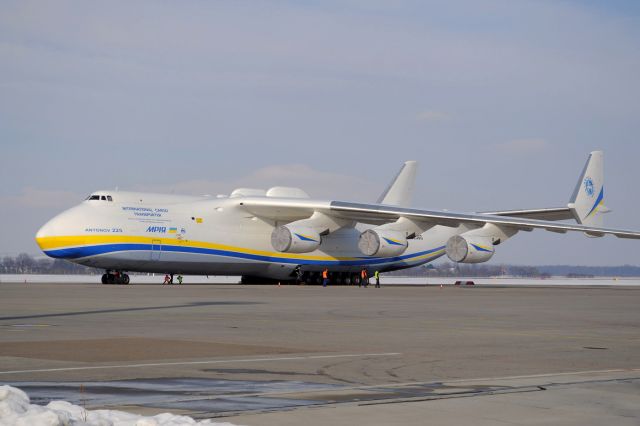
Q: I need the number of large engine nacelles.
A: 3